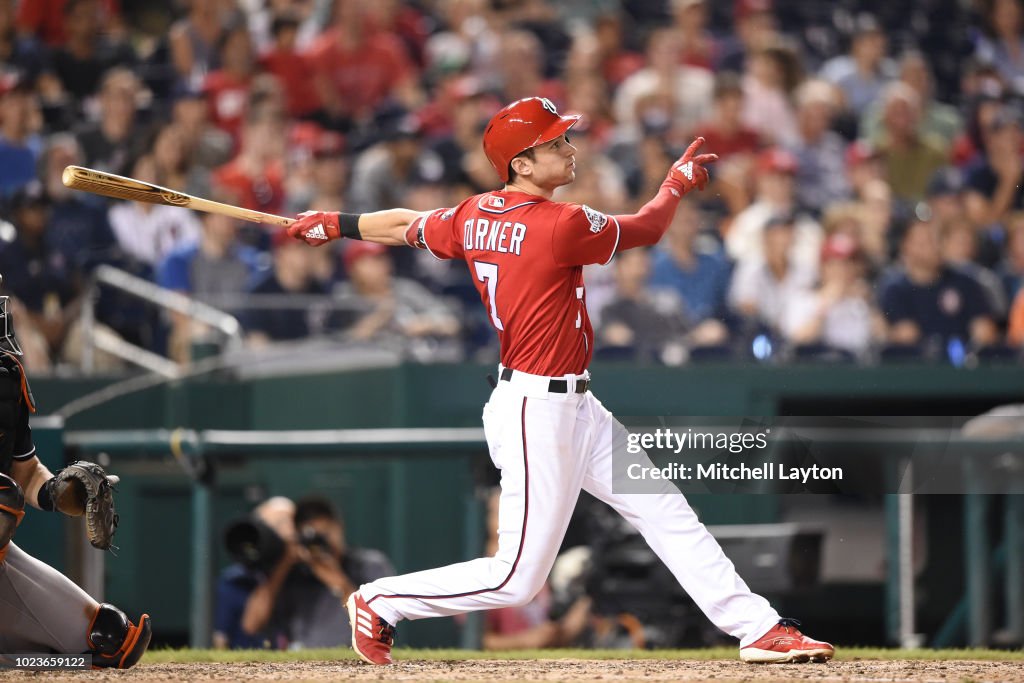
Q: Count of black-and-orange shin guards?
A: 2